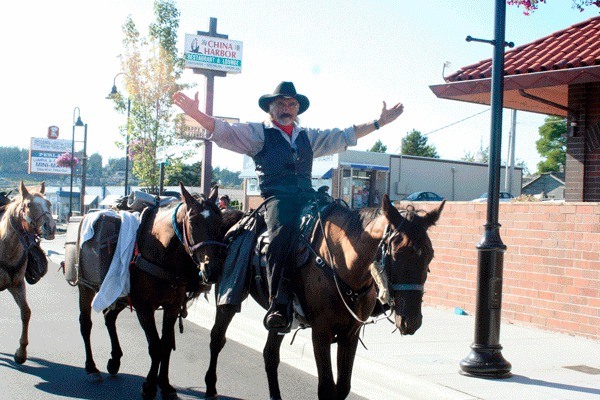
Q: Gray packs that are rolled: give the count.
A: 1